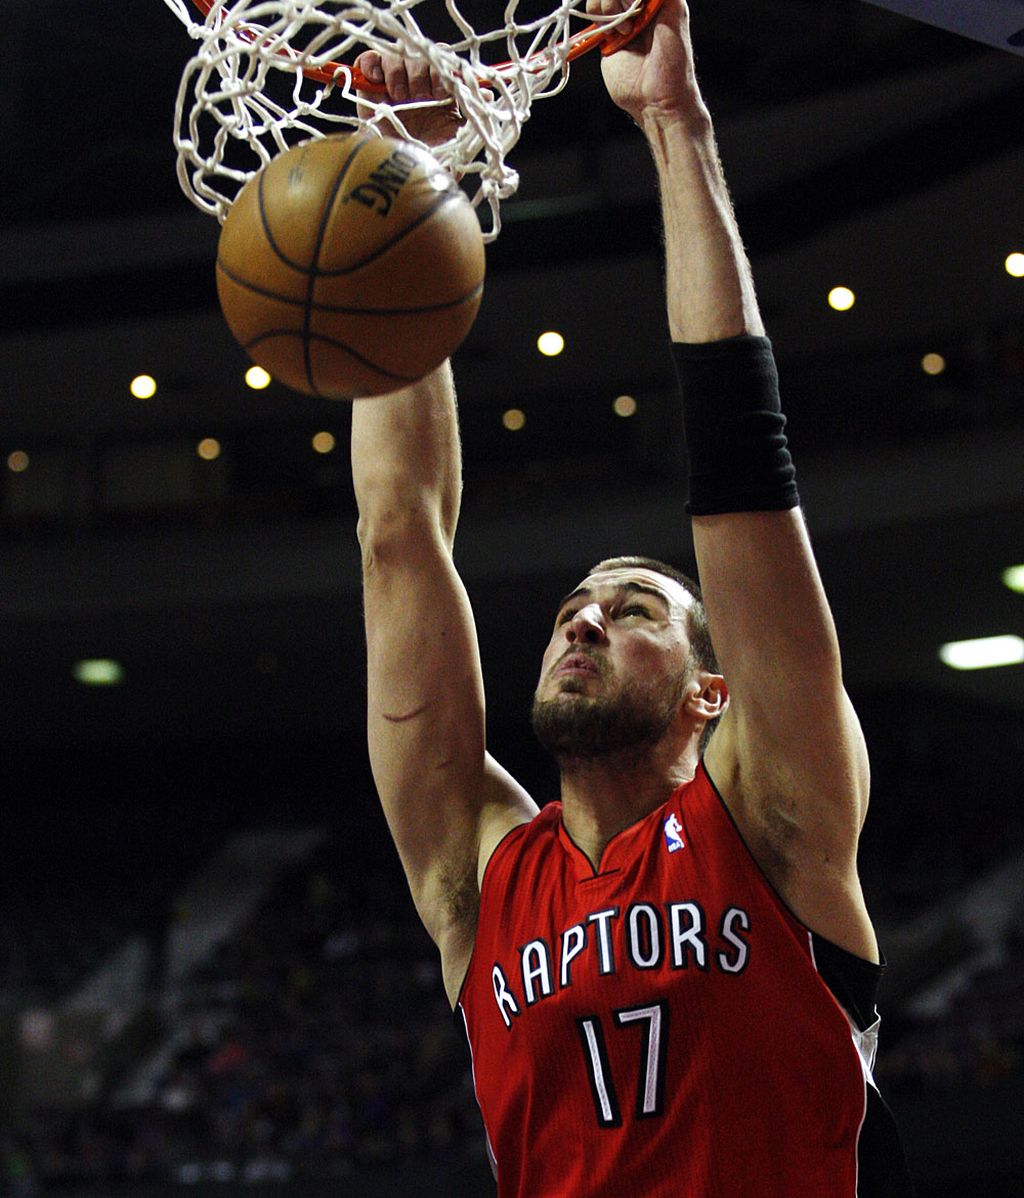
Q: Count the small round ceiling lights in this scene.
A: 11